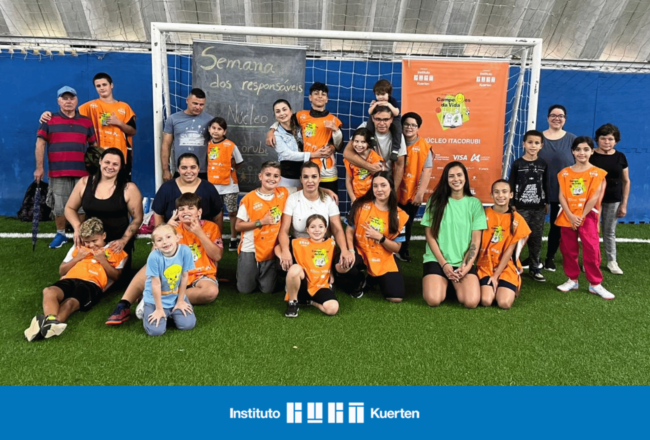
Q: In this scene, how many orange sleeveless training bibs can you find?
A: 12